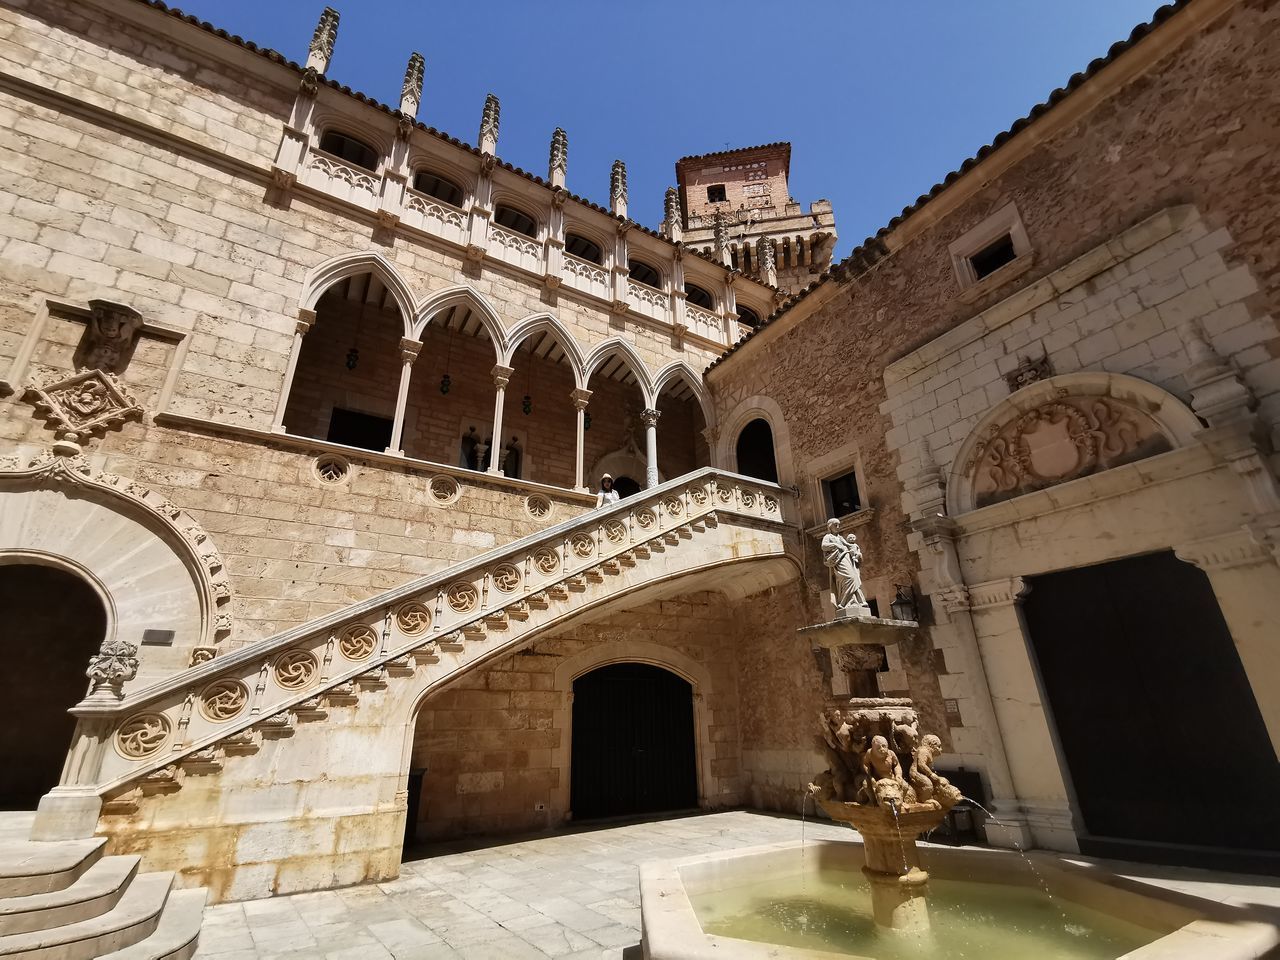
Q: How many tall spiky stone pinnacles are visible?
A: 8